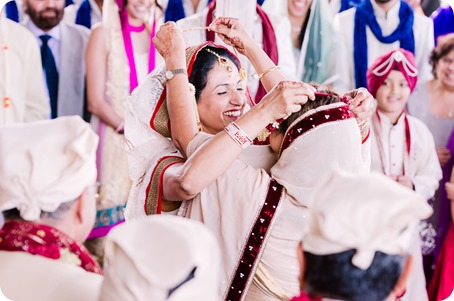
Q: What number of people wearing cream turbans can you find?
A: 3